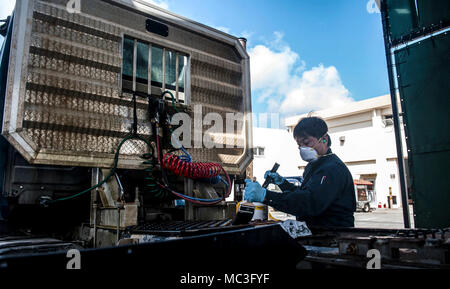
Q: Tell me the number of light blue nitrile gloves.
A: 2